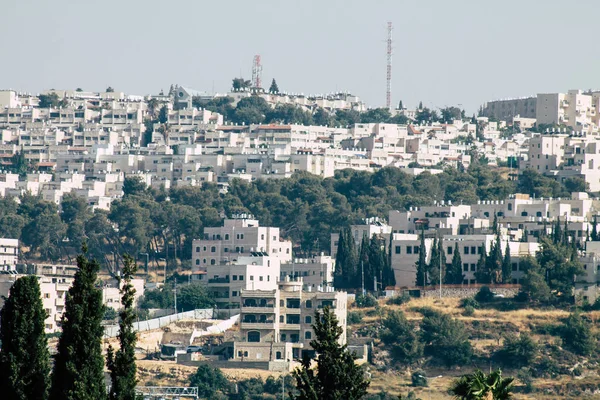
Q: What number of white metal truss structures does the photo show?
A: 1